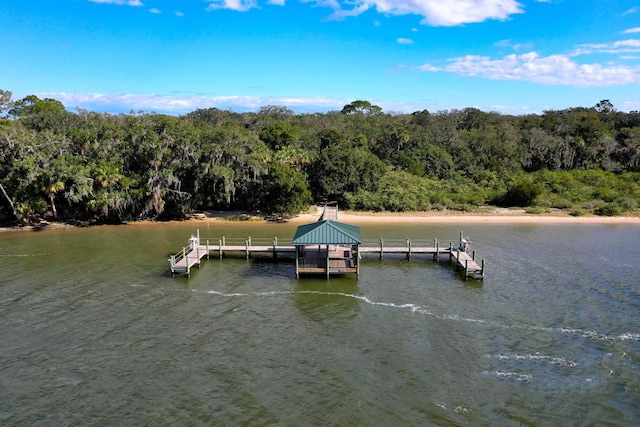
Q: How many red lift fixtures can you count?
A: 0